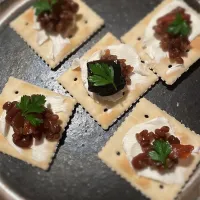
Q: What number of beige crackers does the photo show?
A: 5